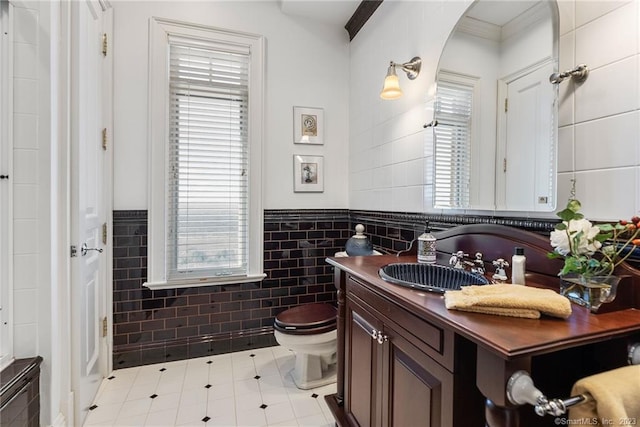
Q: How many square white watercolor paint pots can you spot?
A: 0